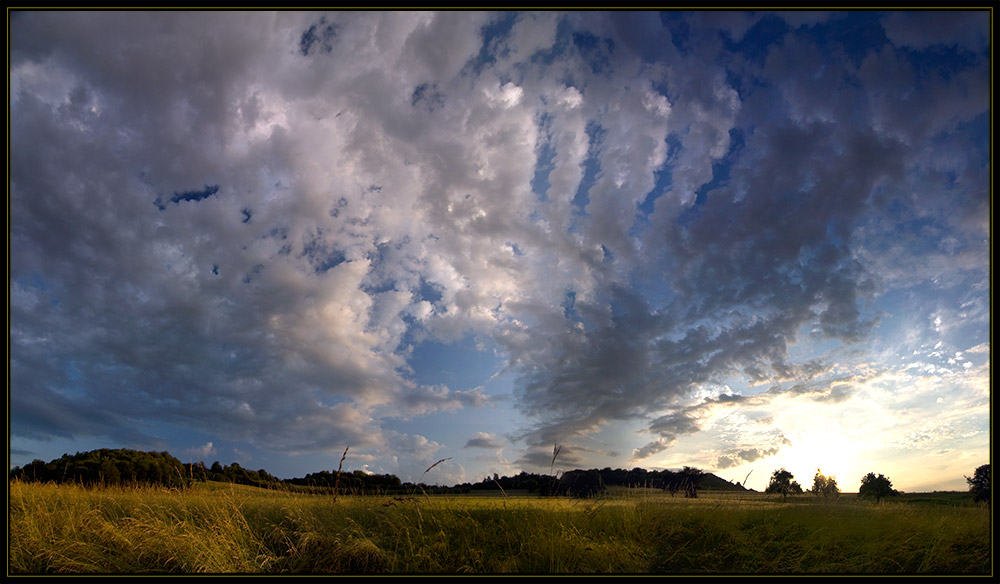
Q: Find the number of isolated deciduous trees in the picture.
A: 4